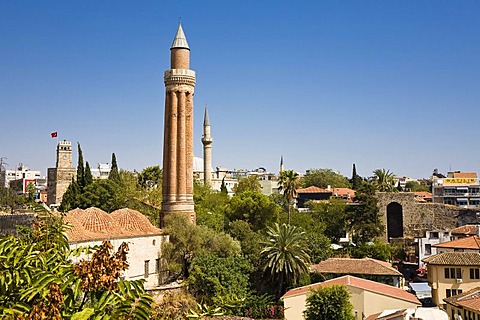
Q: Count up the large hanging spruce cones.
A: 0